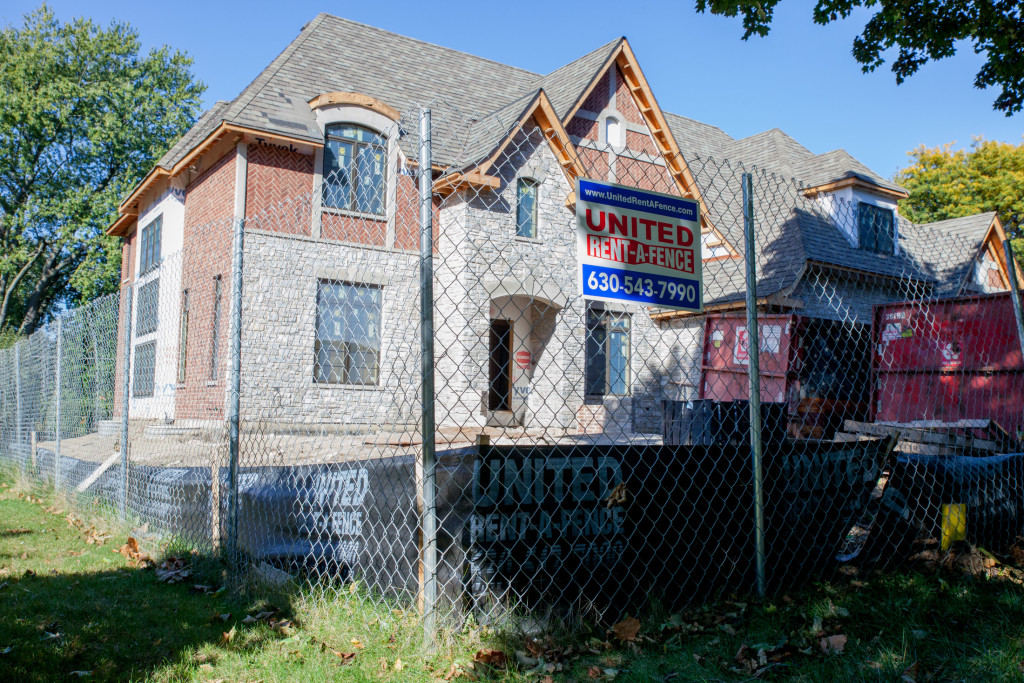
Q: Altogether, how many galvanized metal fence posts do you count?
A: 7